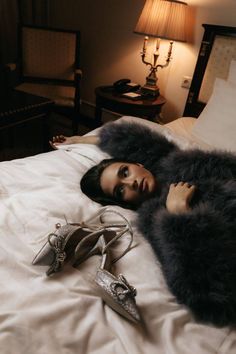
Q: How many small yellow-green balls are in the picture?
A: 0